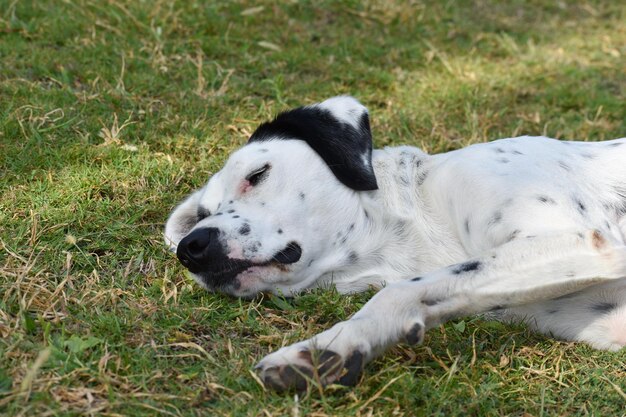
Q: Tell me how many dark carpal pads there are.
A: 1